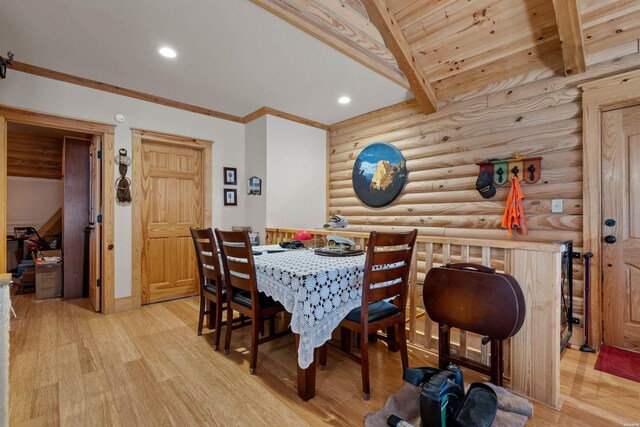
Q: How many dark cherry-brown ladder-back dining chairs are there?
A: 3